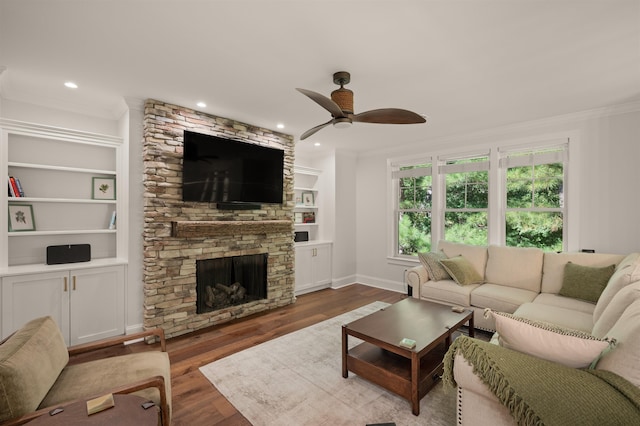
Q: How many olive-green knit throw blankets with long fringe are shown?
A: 1